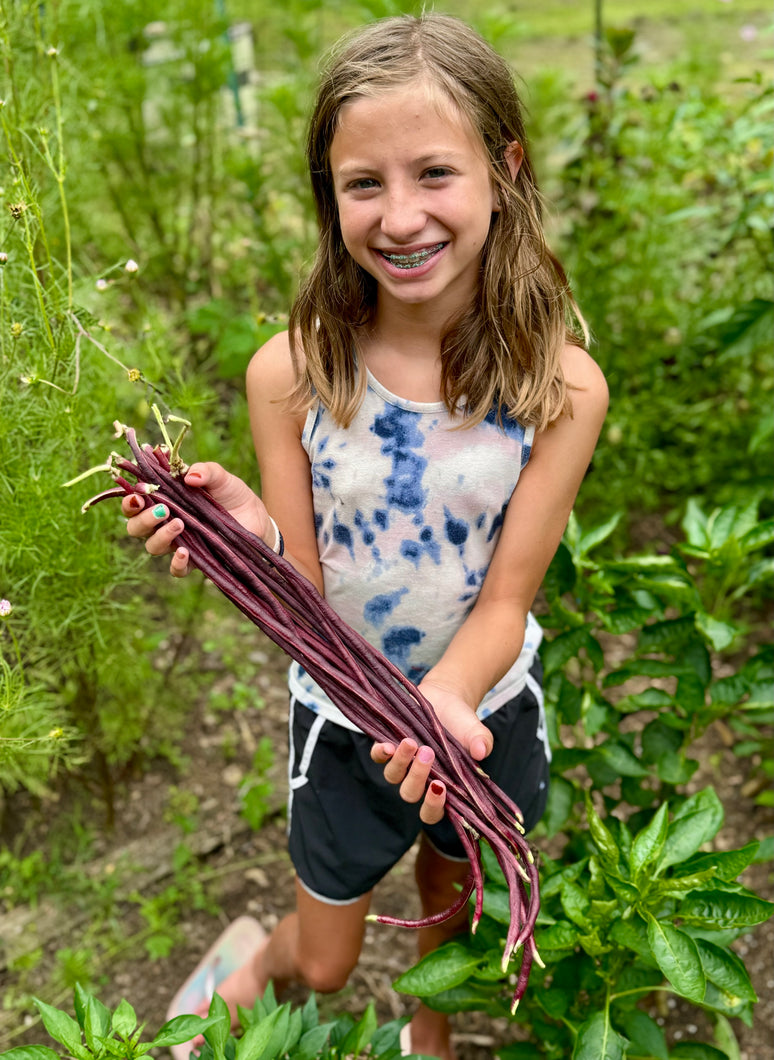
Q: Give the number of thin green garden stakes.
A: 2